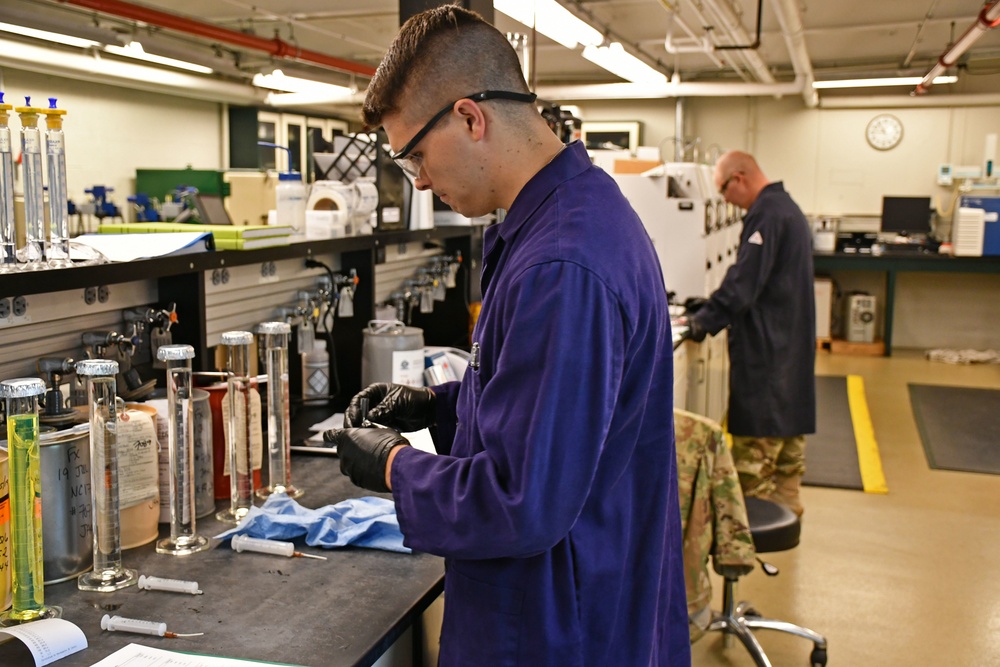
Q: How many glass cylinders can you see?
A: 8